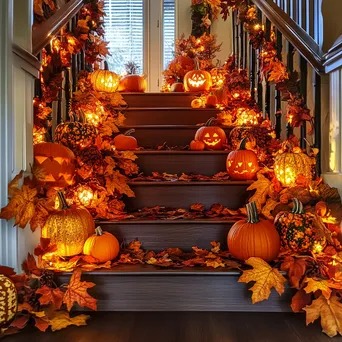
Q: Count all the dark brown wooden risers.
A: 7